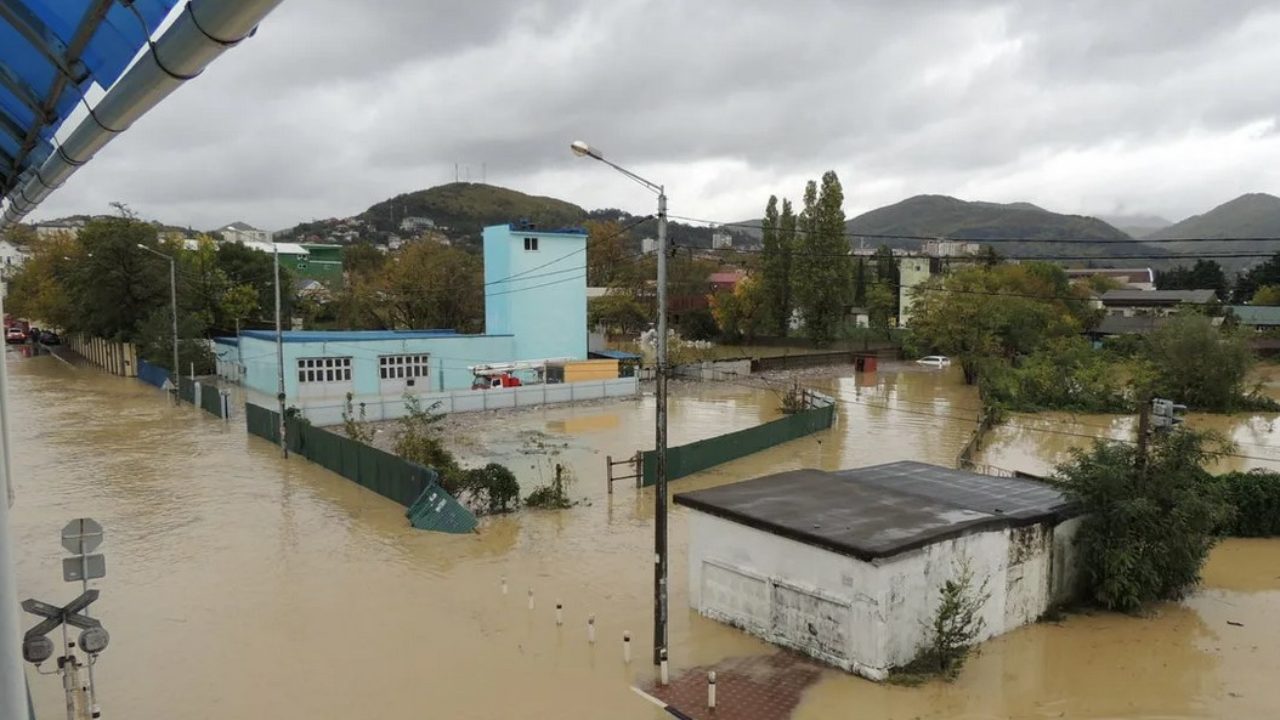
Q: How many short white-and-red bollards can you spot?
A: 7